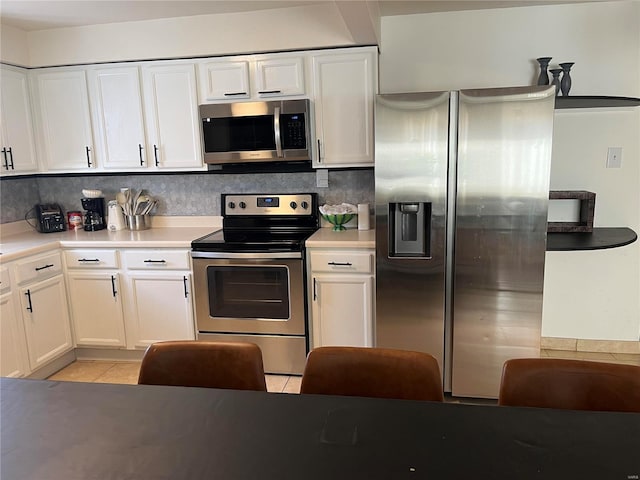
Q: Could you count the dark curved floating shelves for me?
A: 2